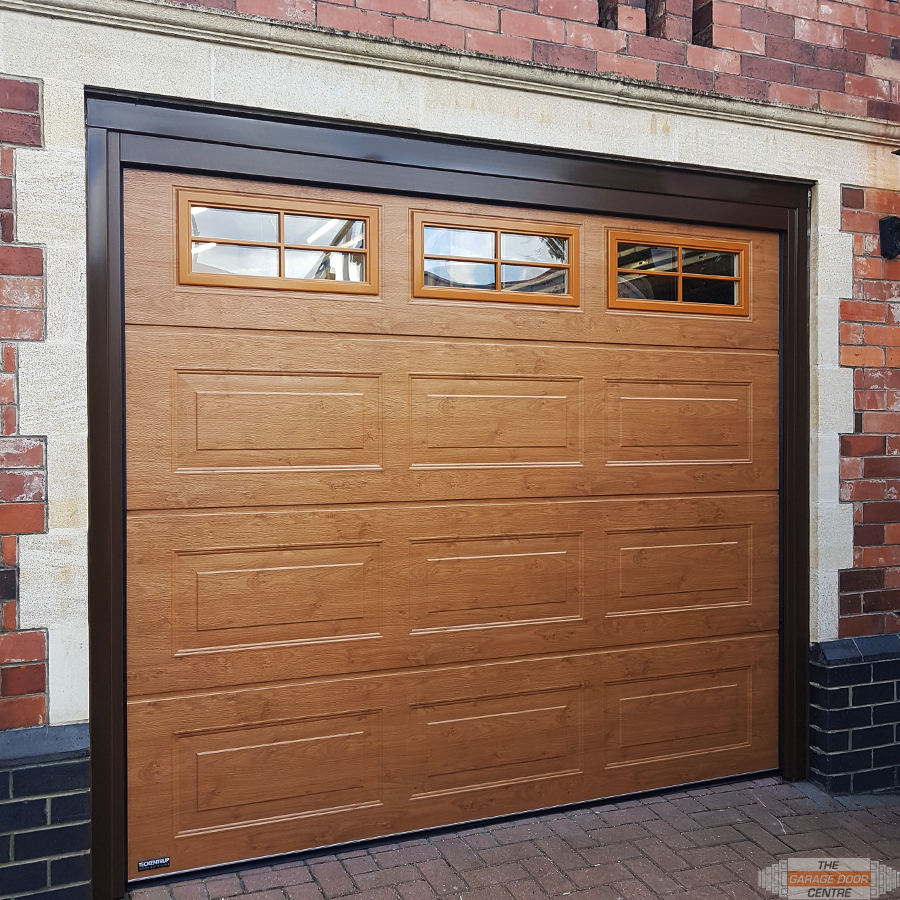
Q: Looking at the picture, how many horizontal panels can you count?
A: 4